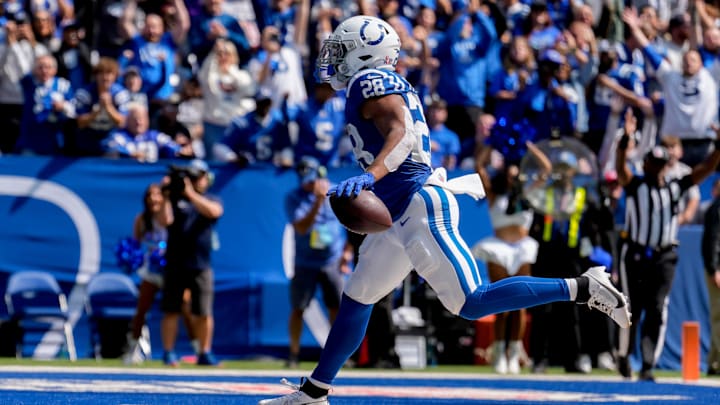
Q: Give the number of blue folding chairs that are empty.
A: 2